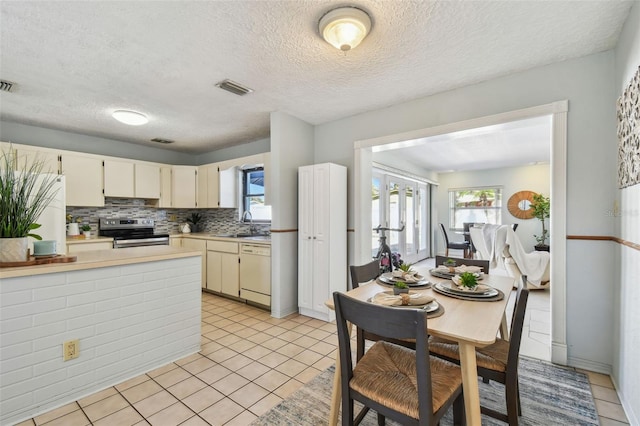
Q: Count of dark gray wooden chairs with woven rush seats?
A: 4